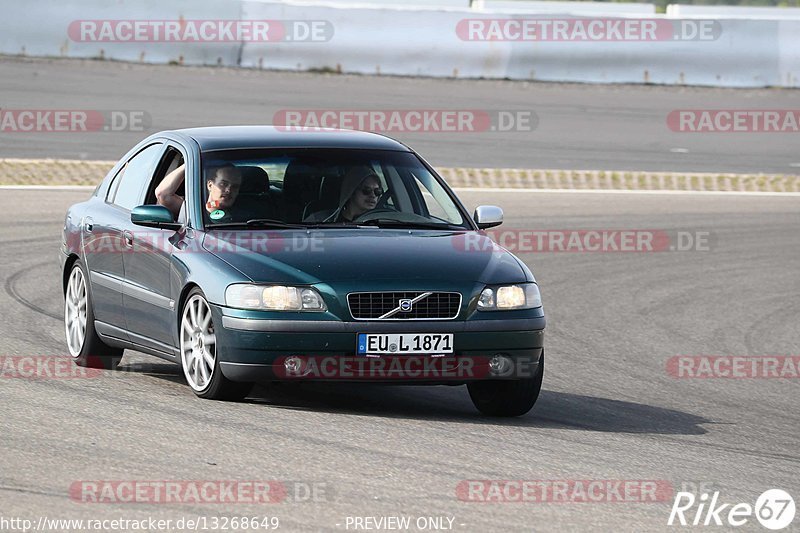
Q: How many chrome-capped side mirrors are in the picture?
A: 1